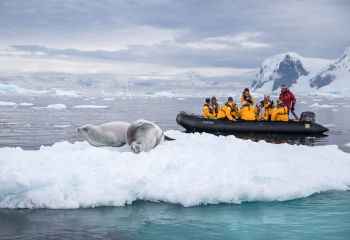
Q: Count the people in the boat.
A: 10